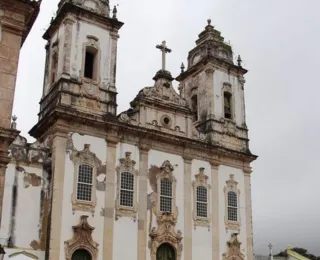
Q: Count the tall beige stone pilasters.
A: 6